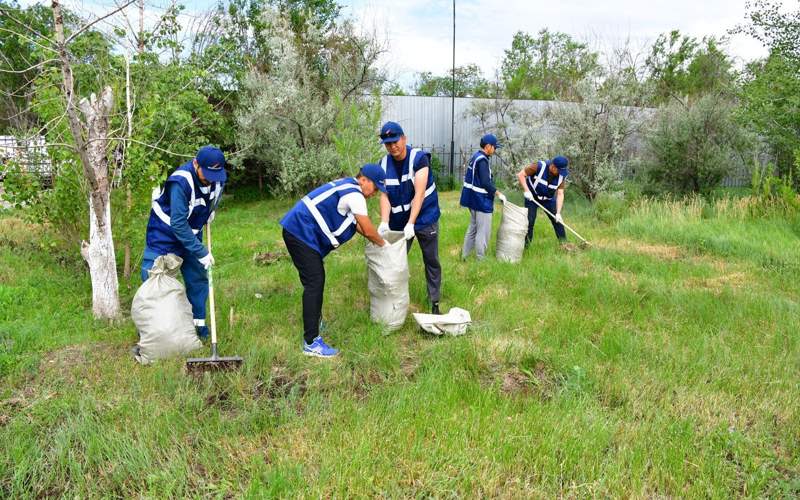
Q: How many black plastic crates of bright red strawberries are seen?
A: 0